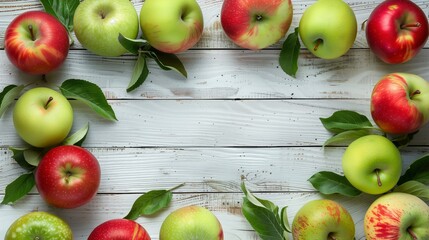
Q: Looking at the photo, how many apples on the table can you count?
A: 15